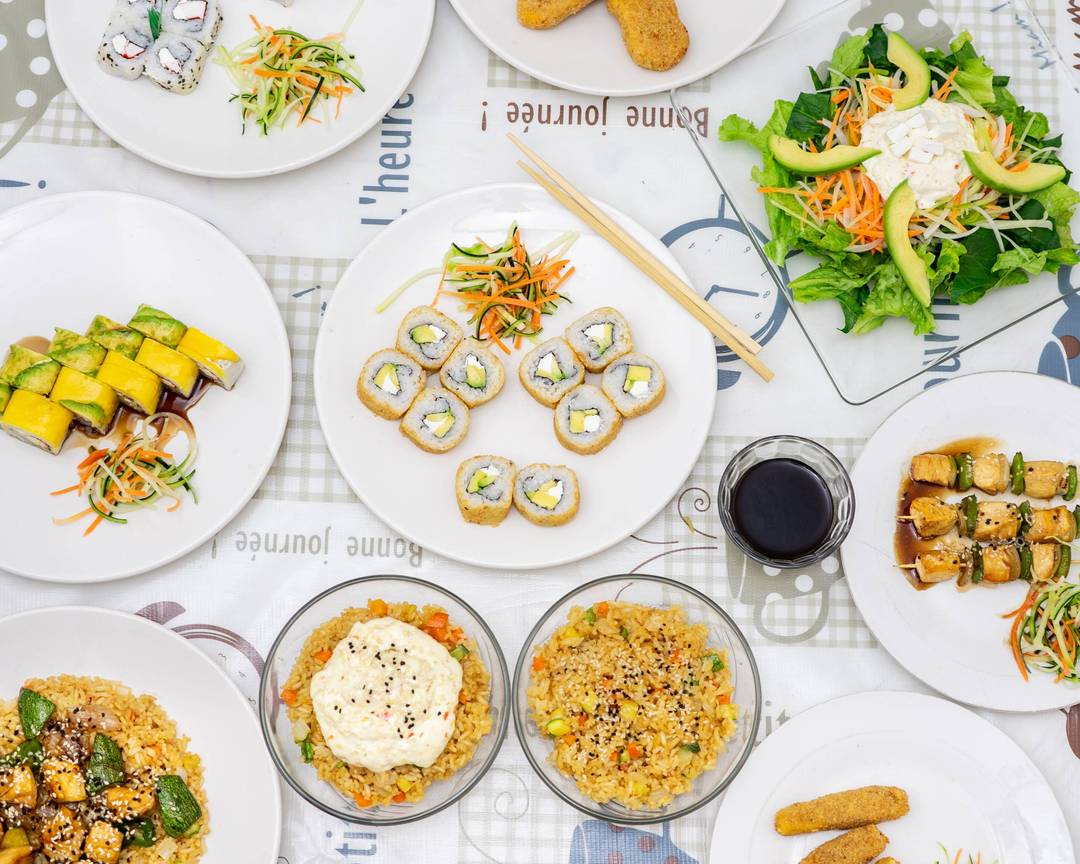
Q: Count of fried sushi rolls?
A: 10